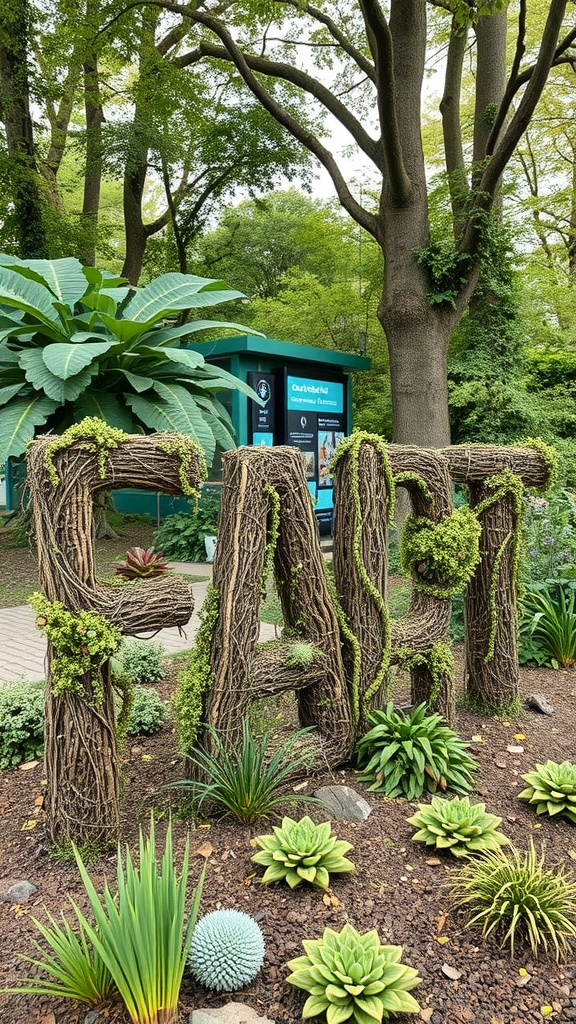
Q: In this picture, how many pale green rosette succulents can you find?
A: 4